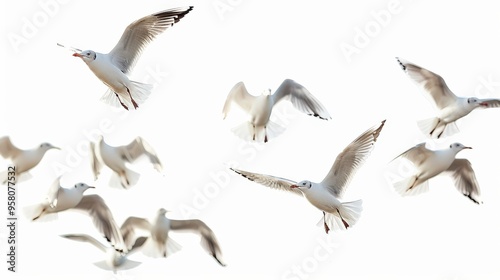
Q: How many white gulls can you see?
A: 10